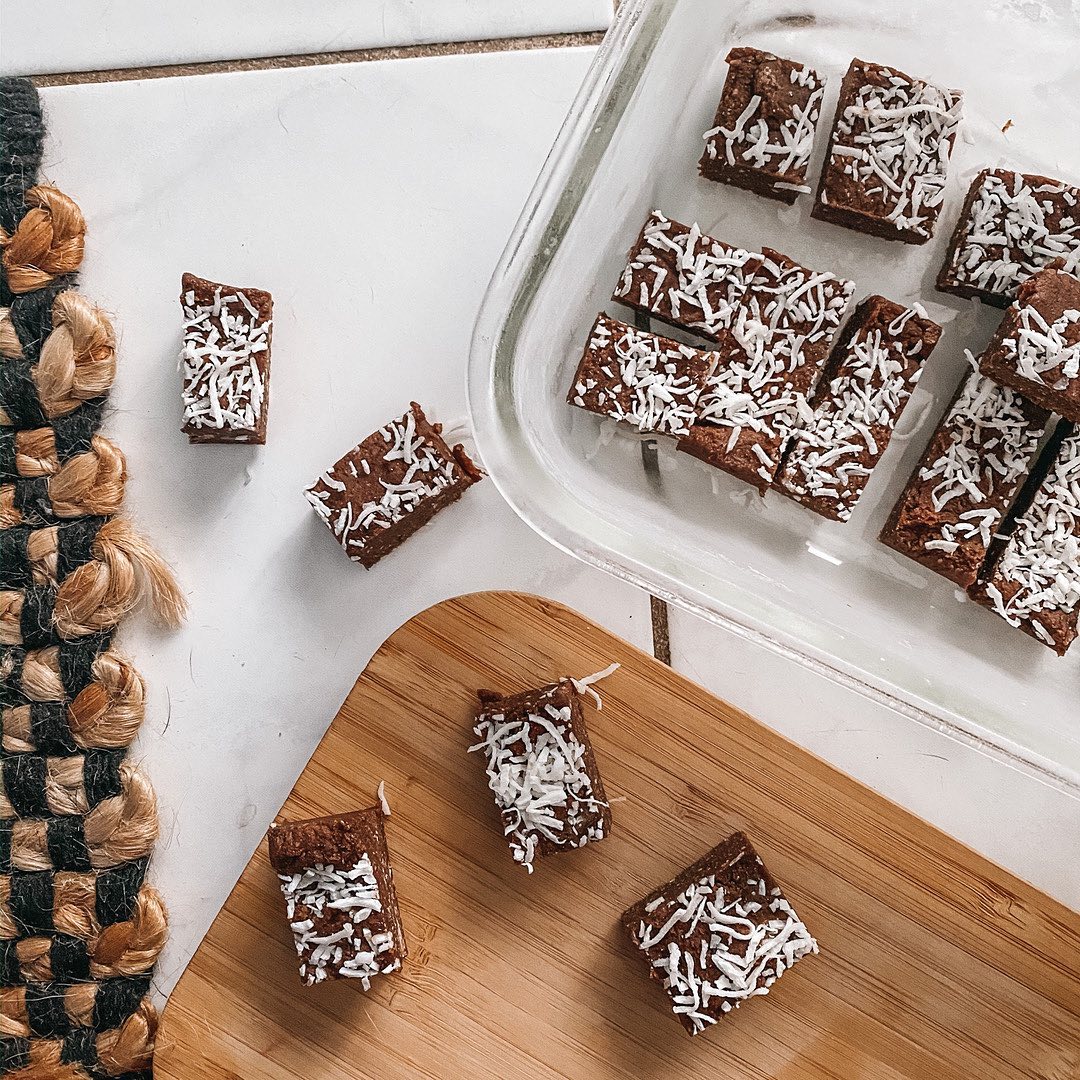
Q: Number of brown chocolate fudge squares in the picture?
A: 15